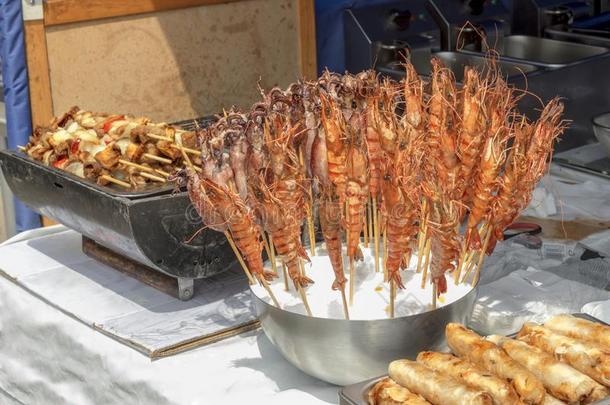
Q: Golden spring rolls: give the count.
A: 7